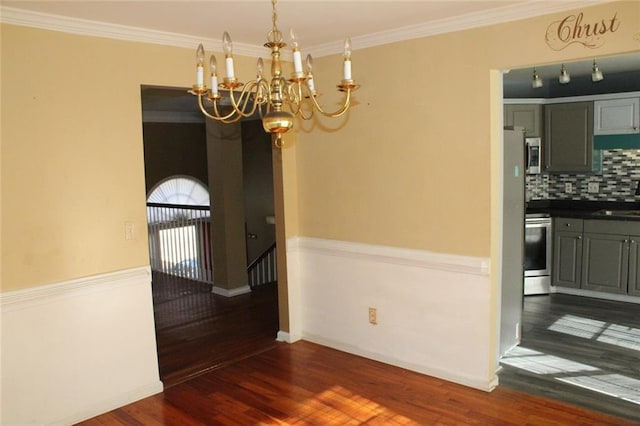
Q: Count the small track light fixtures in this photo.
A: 3